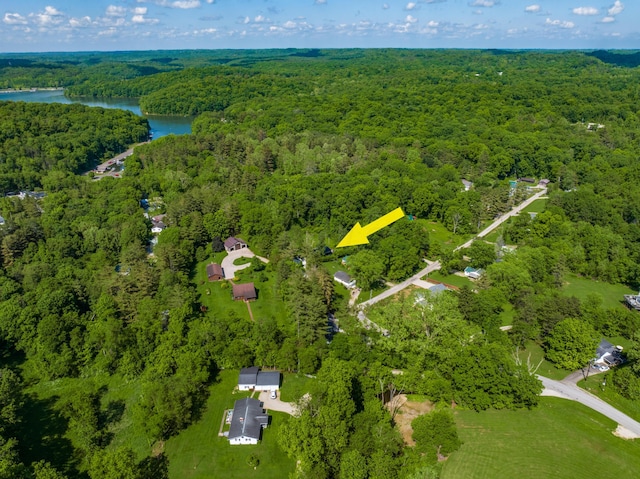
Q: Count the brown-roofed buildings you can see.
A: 3